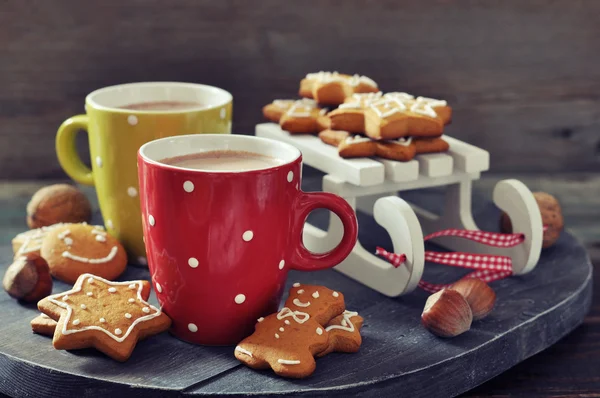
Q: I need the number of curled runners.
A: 2